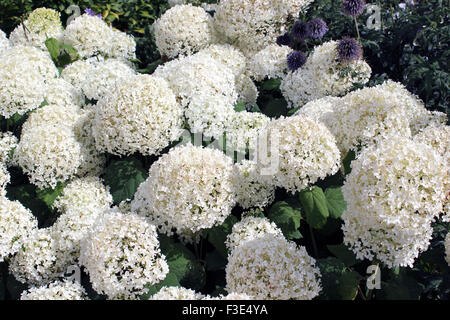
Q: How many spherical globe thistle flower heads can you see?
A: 6